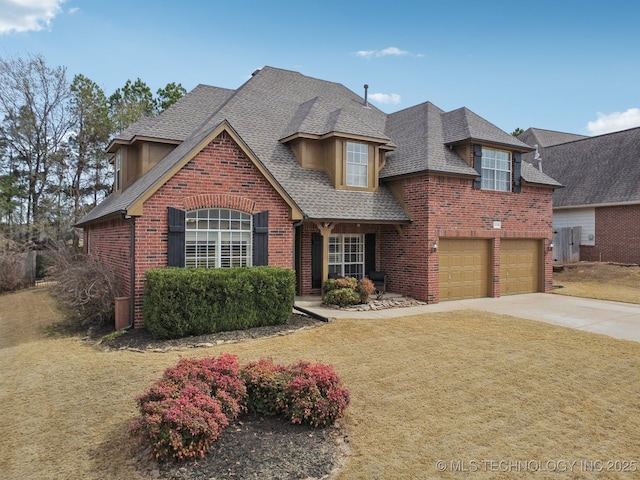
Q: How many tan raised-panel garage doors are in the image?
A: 2